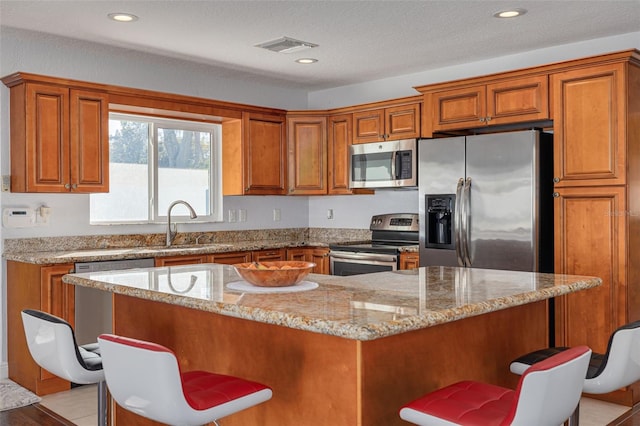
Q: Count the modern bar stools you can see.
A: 4